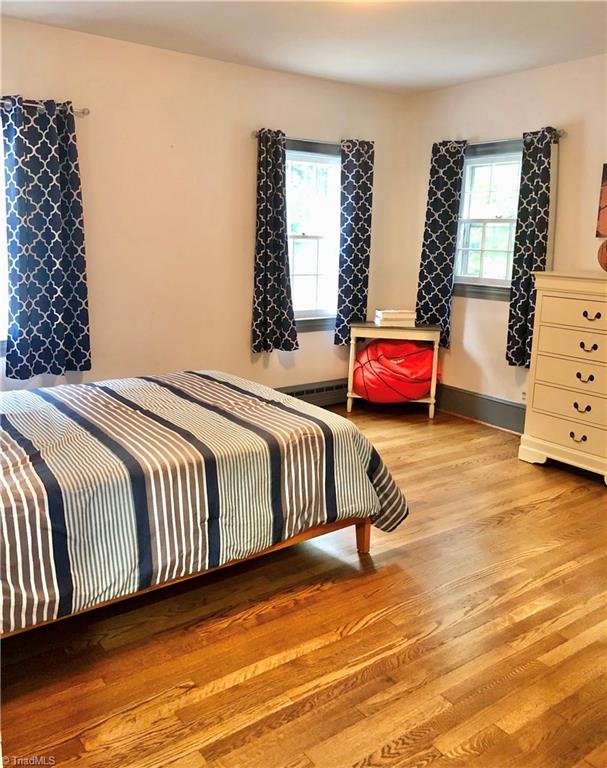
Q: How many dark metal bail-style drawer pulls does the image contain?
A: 5